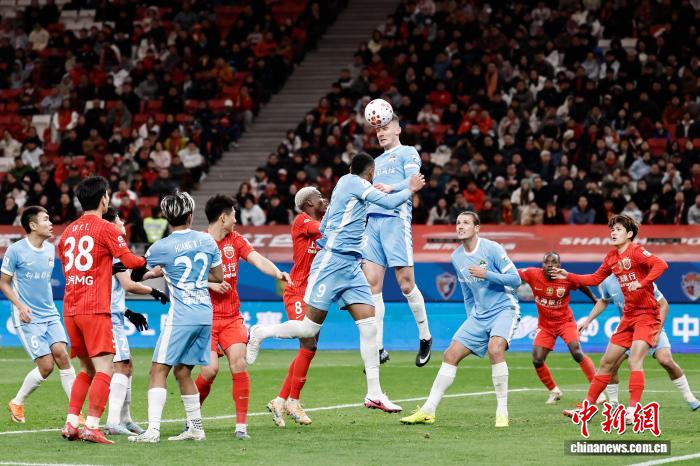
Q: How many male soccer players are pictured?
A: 12